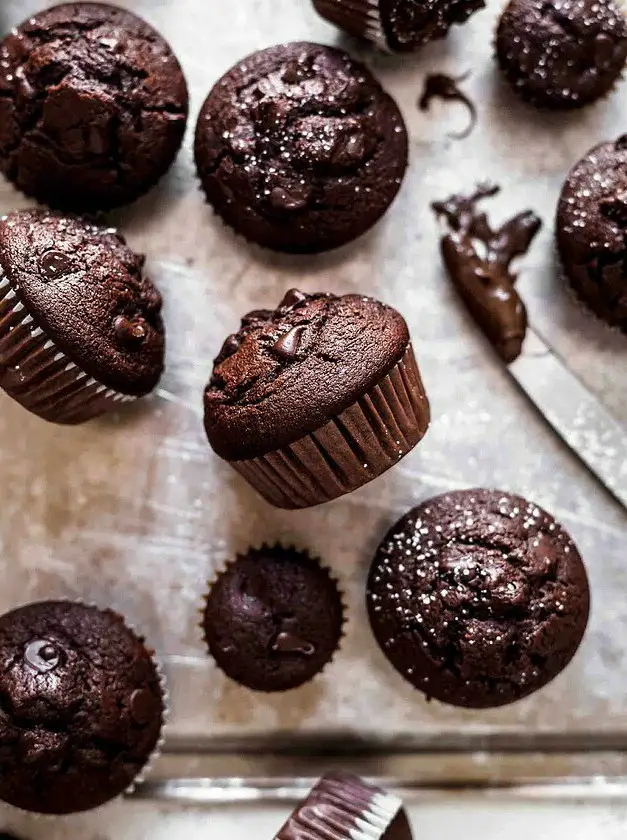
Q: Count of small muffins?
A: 2